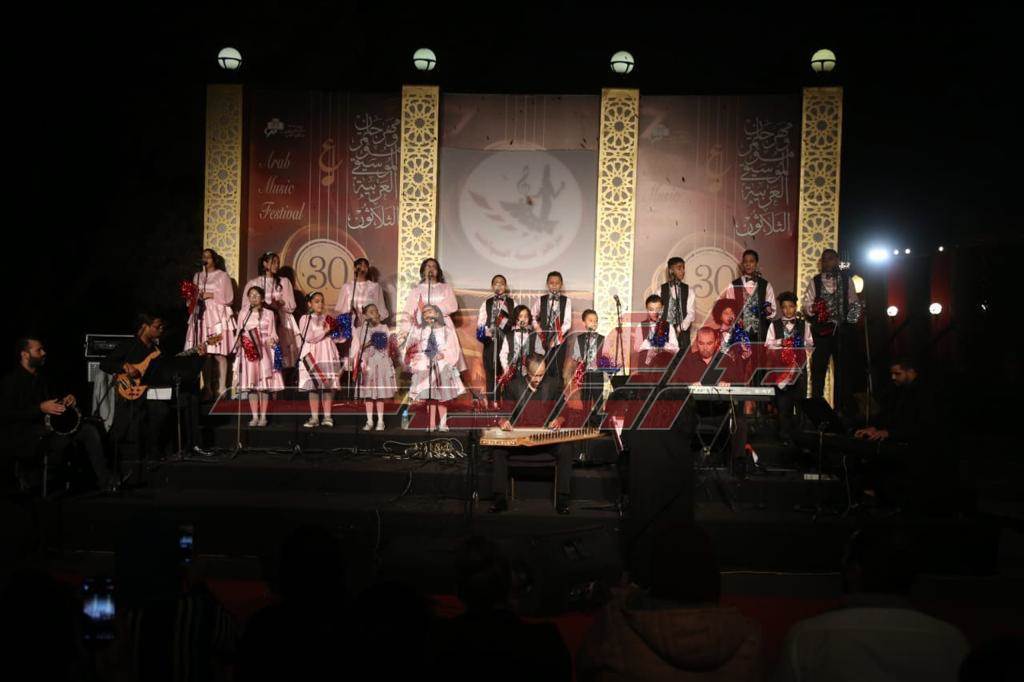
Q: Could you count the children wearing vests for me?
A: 10